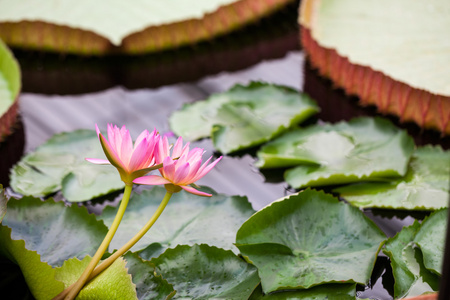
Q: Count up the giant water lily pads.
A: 3